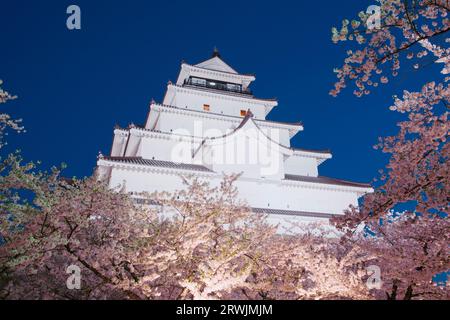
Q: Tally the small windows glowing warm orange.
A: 2